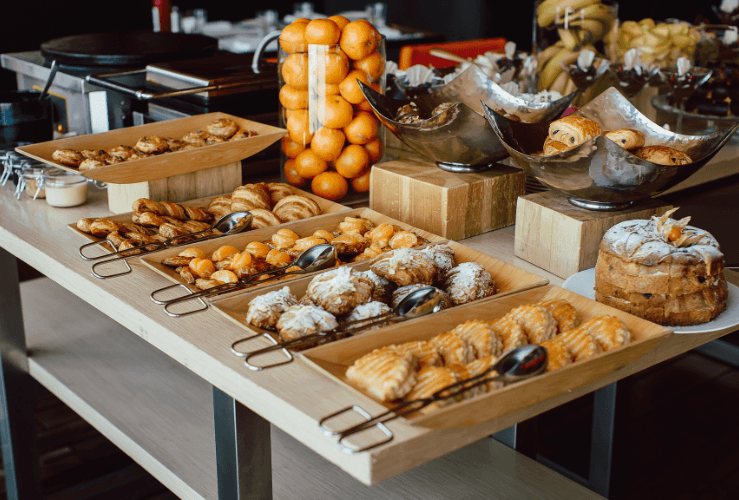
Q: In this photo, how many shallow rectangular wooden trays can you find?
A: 5